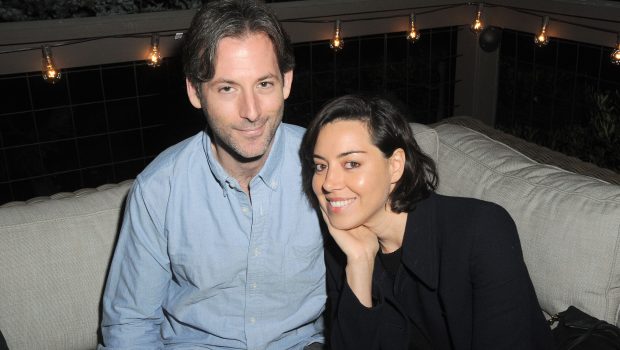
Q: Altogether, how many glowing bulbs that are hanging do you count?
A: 7